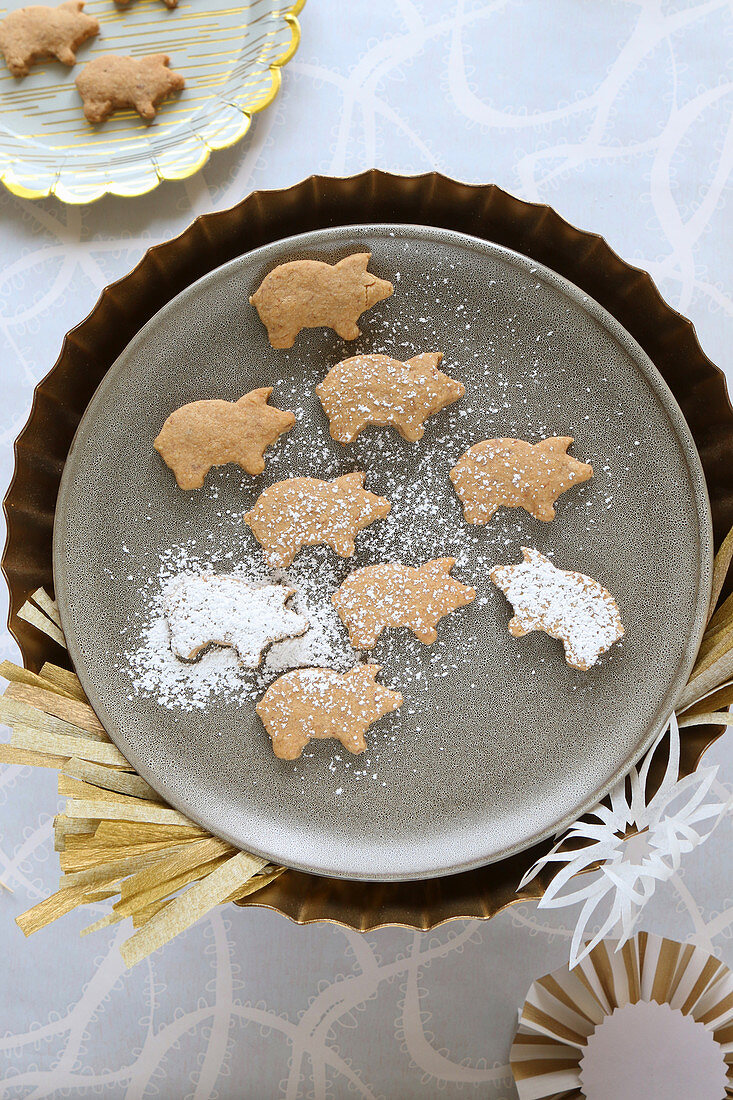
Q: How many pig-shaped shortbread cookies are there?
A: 12